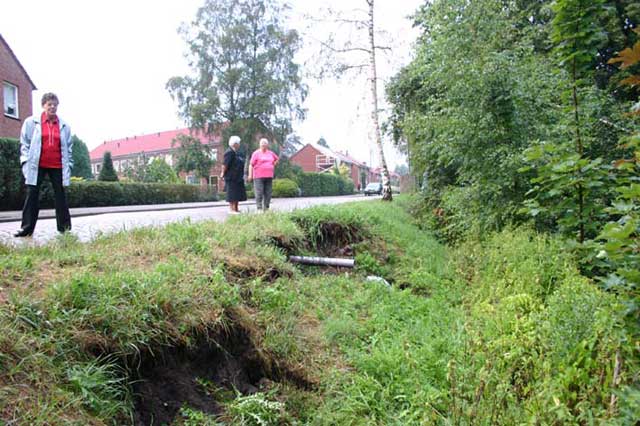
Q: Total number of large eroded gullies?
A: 2